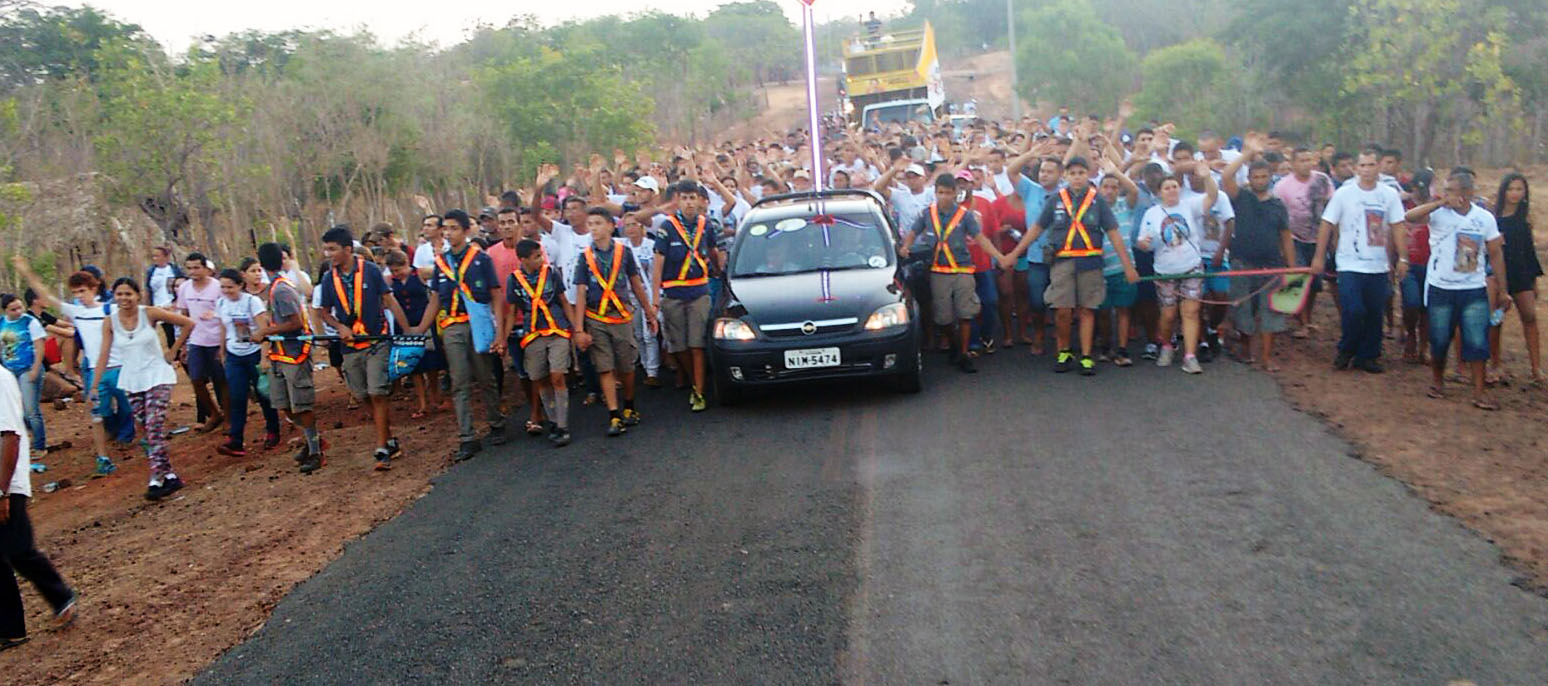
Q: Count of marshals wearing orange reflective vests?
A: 8